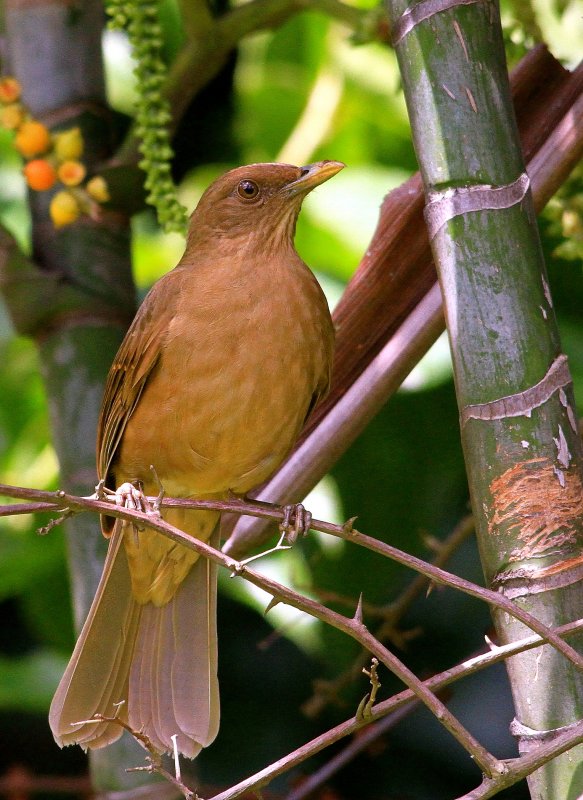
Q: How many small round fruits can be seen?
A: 8